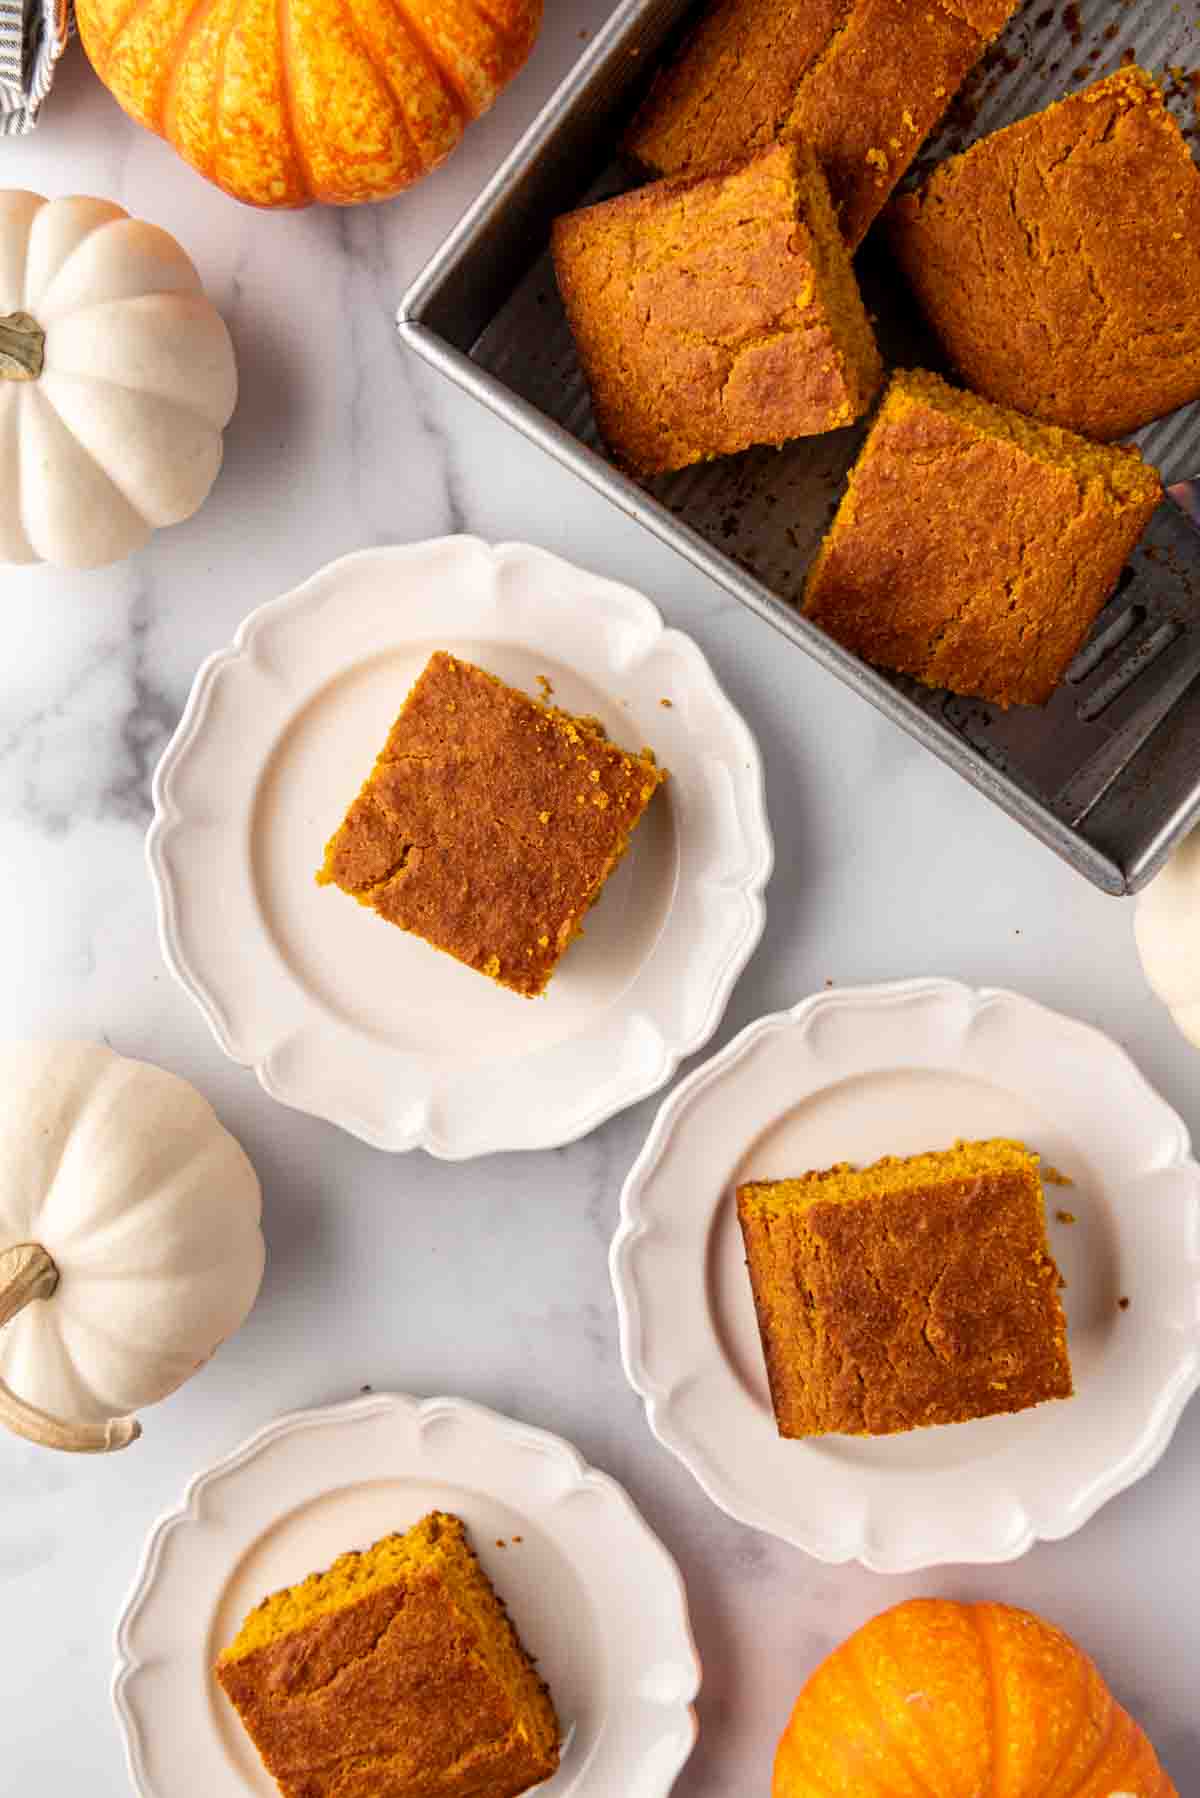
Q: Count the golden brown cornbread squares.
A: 7